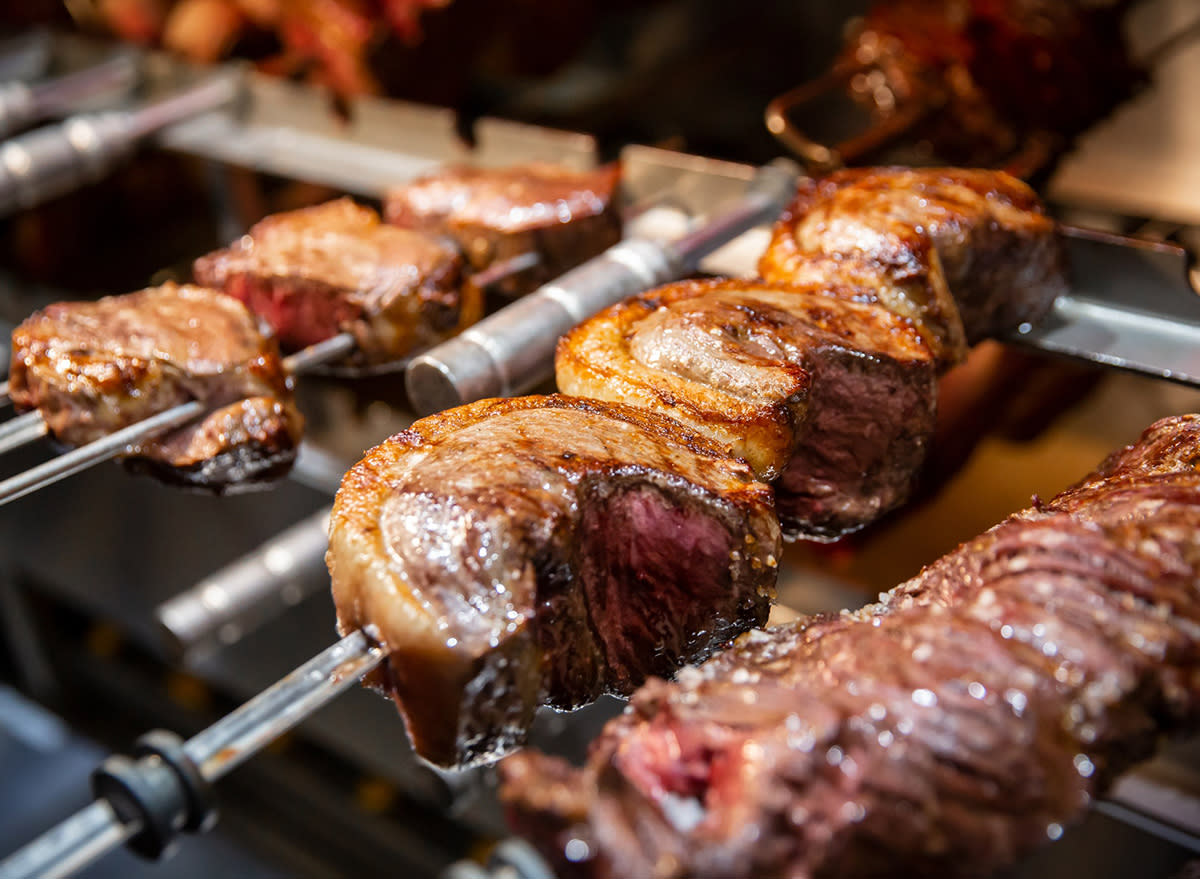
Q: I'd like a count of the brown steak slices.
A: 6